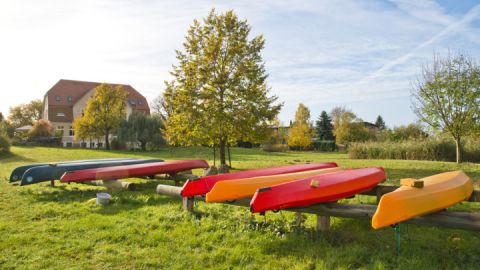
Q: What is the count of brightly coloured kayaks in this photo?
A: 5